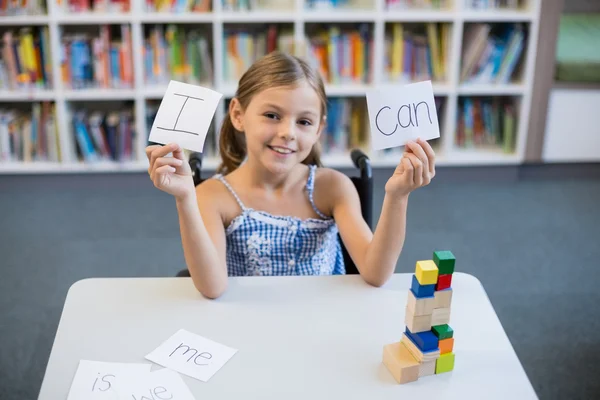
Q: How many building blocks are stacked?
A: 15